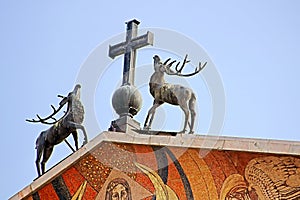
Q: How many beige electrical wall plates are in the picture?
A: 0